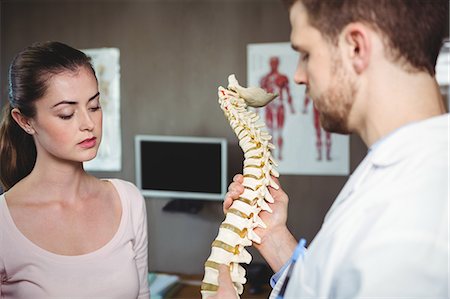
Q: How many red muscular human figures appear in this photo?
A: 2